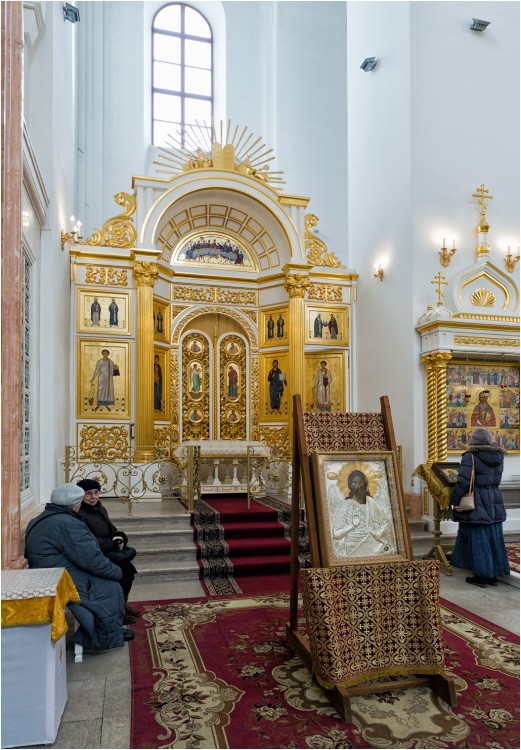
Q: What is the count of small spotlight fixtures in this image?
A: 3